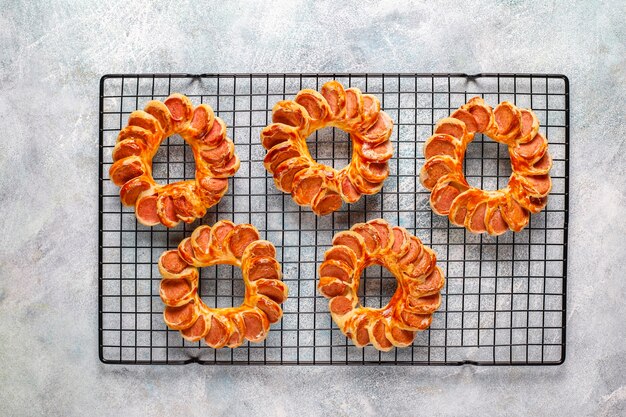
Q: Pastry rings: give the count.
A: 5